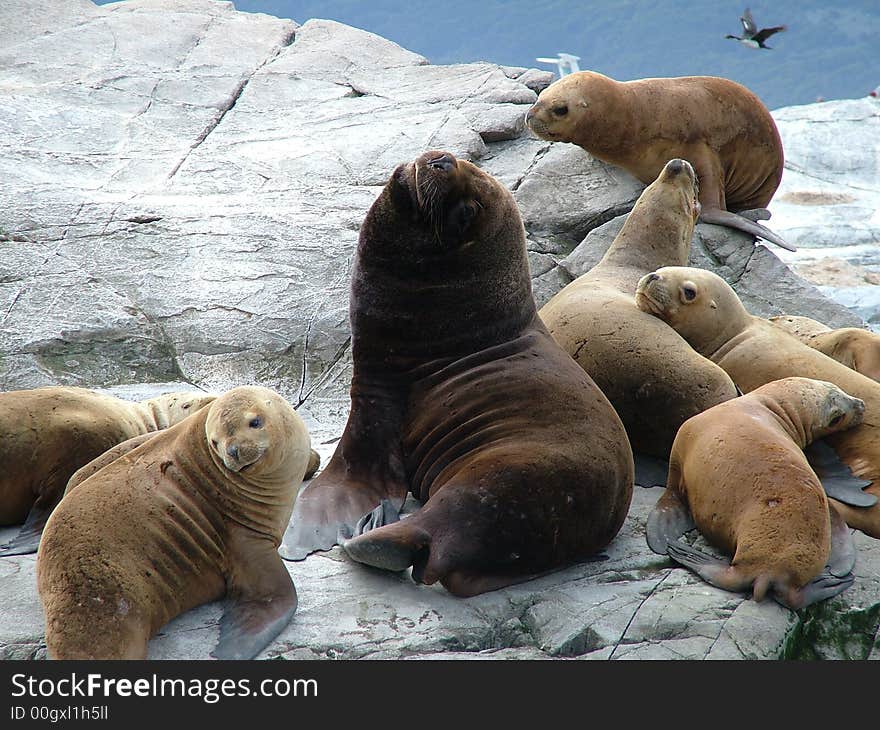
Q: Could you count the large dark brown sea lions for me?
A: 1